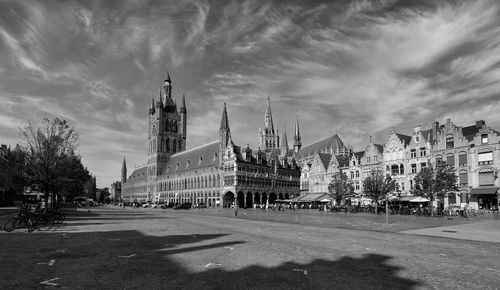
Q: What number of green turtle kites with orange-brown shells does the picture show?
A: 0